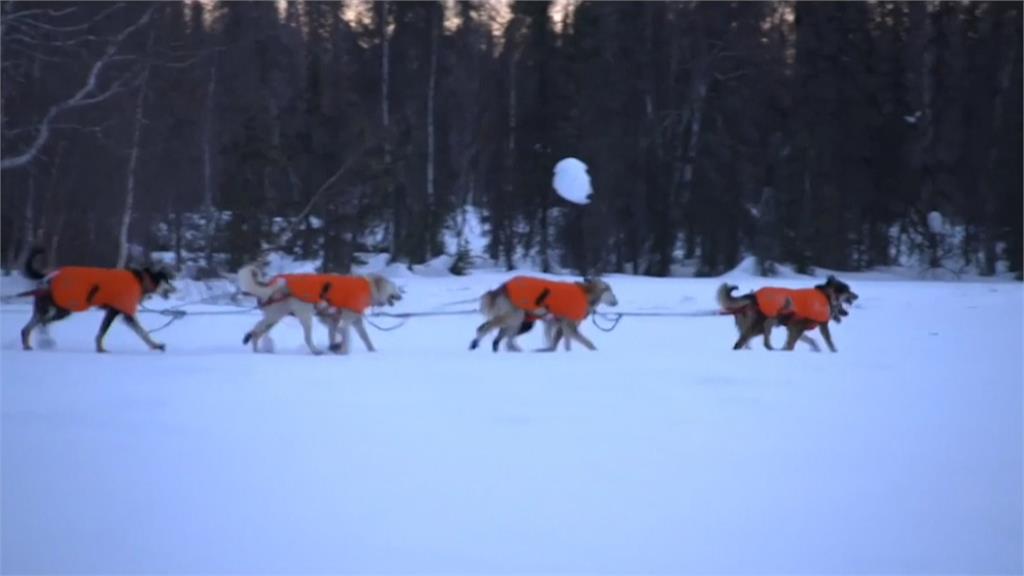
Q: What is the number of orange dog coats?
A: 4